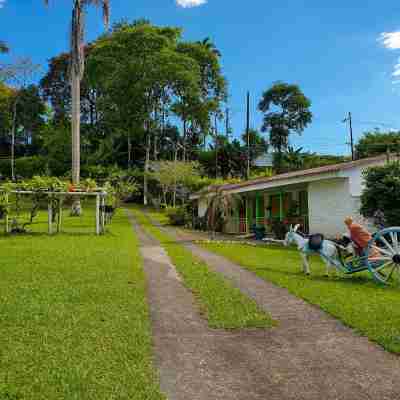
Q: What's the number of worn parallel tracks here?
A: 2